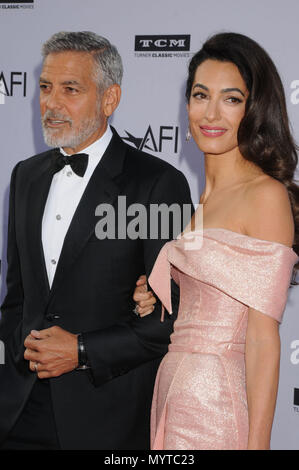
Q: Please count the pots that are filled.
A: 0